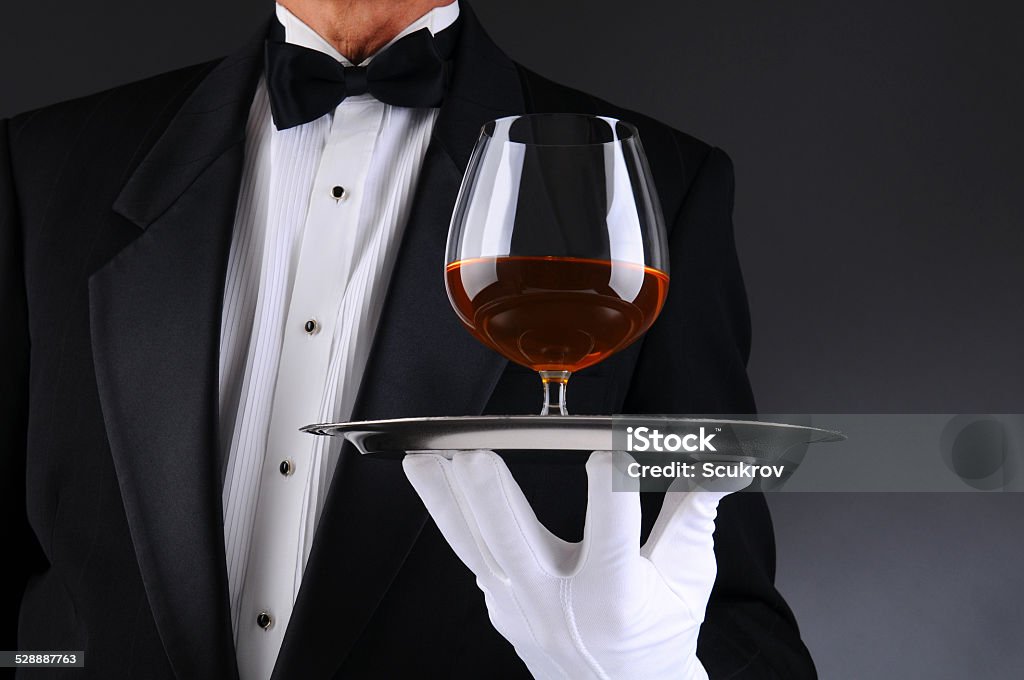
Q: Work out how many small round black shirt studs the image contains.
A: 4